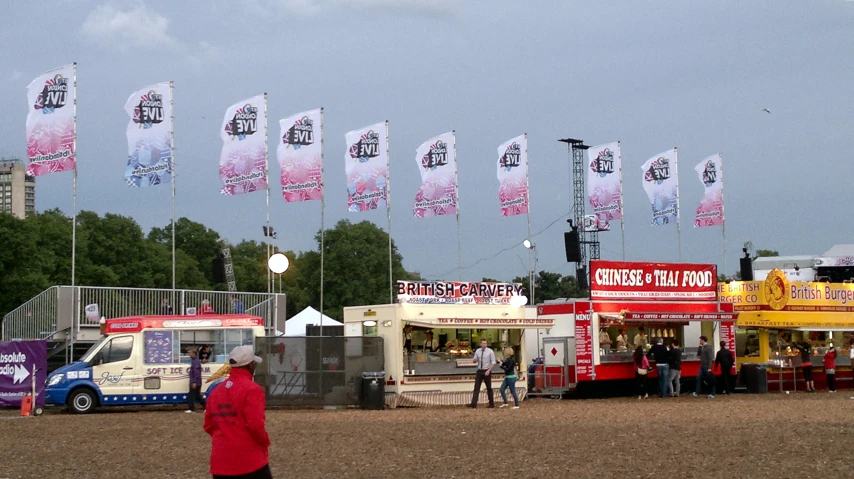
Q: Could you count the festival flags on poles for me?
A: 10